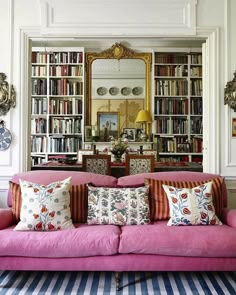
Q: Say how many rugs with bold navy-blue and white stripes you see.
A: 1